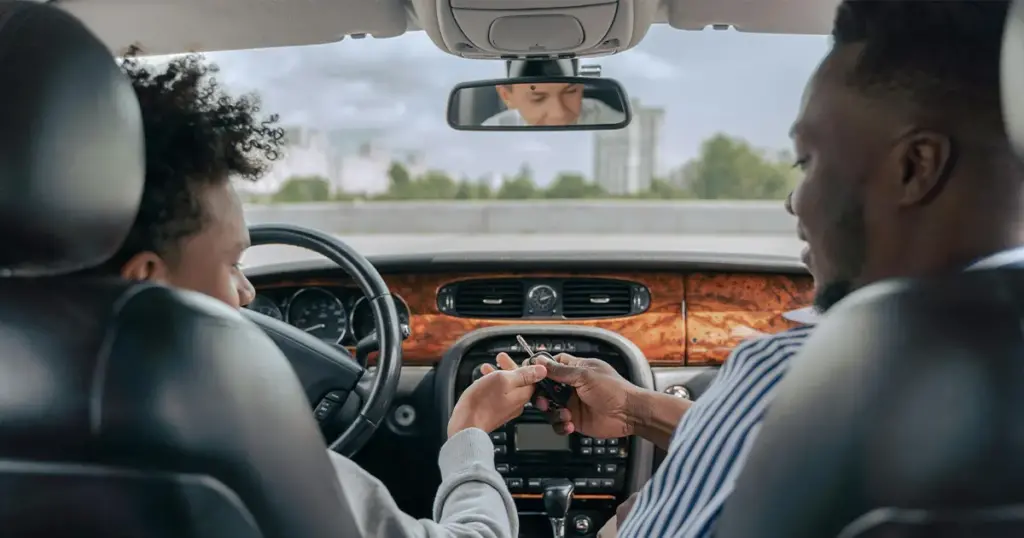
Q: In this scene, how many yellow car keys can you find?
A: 0